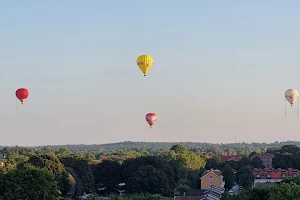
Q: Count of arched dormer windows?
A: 4